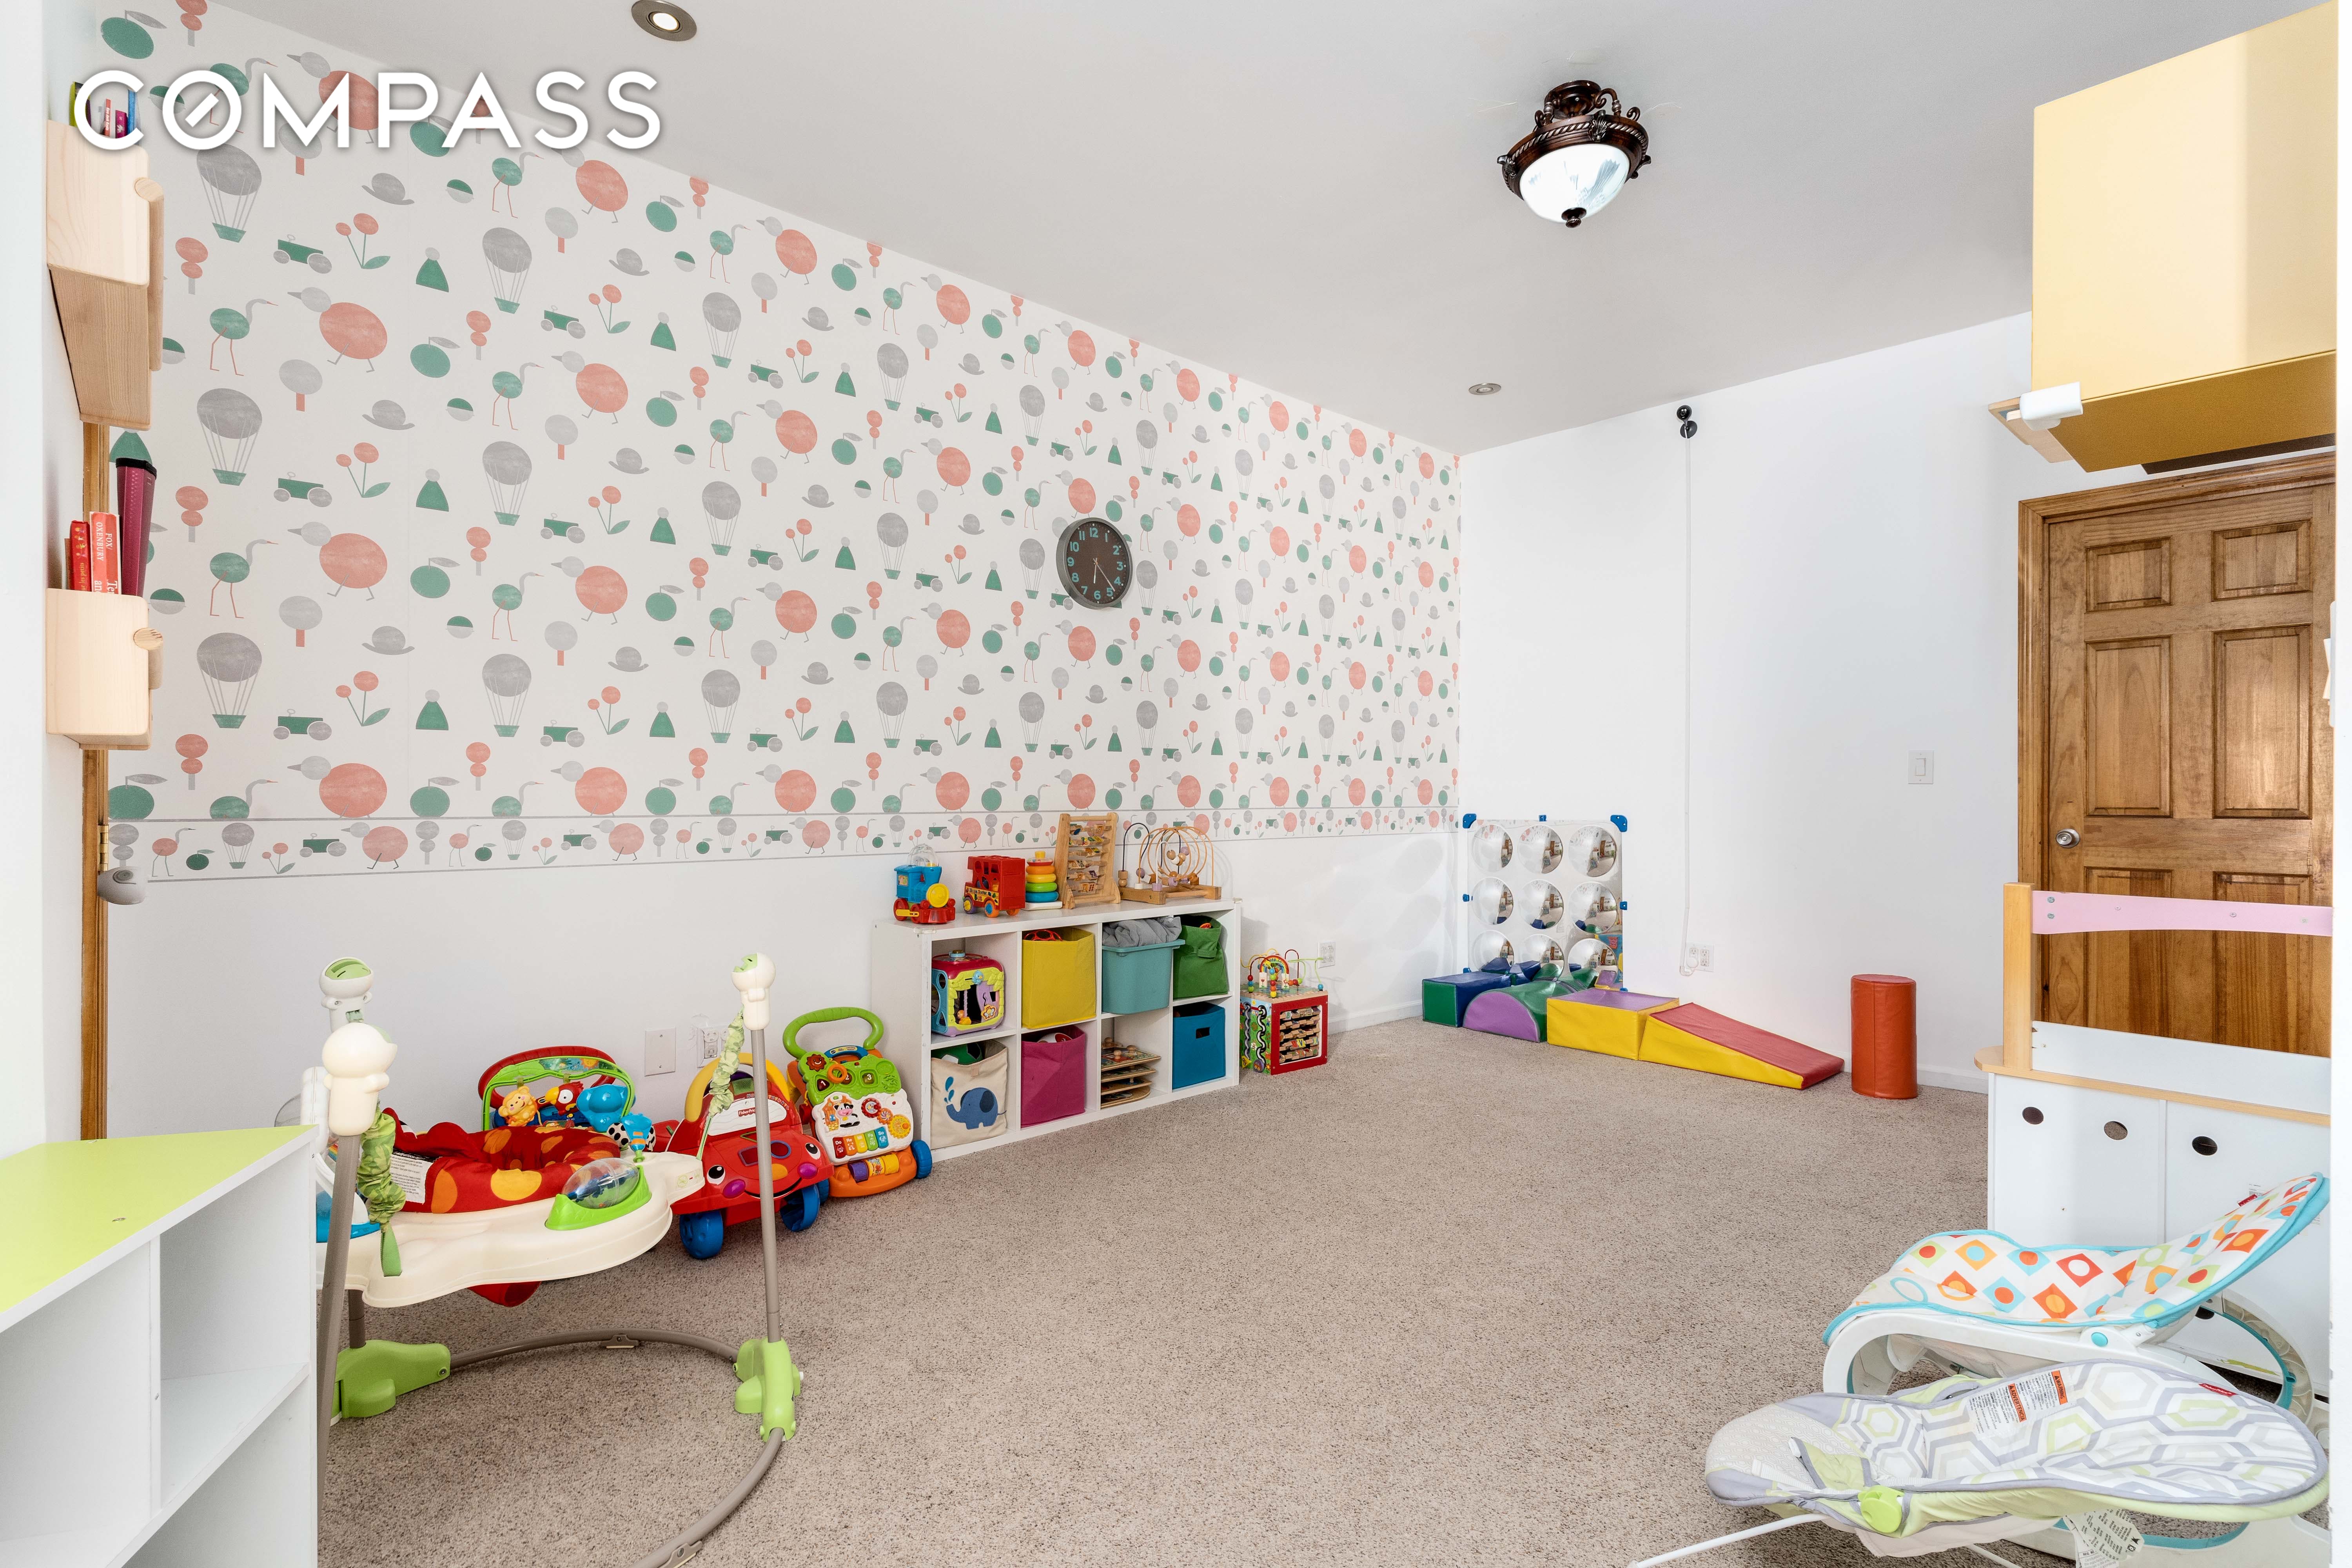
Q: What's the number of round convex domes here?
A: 9